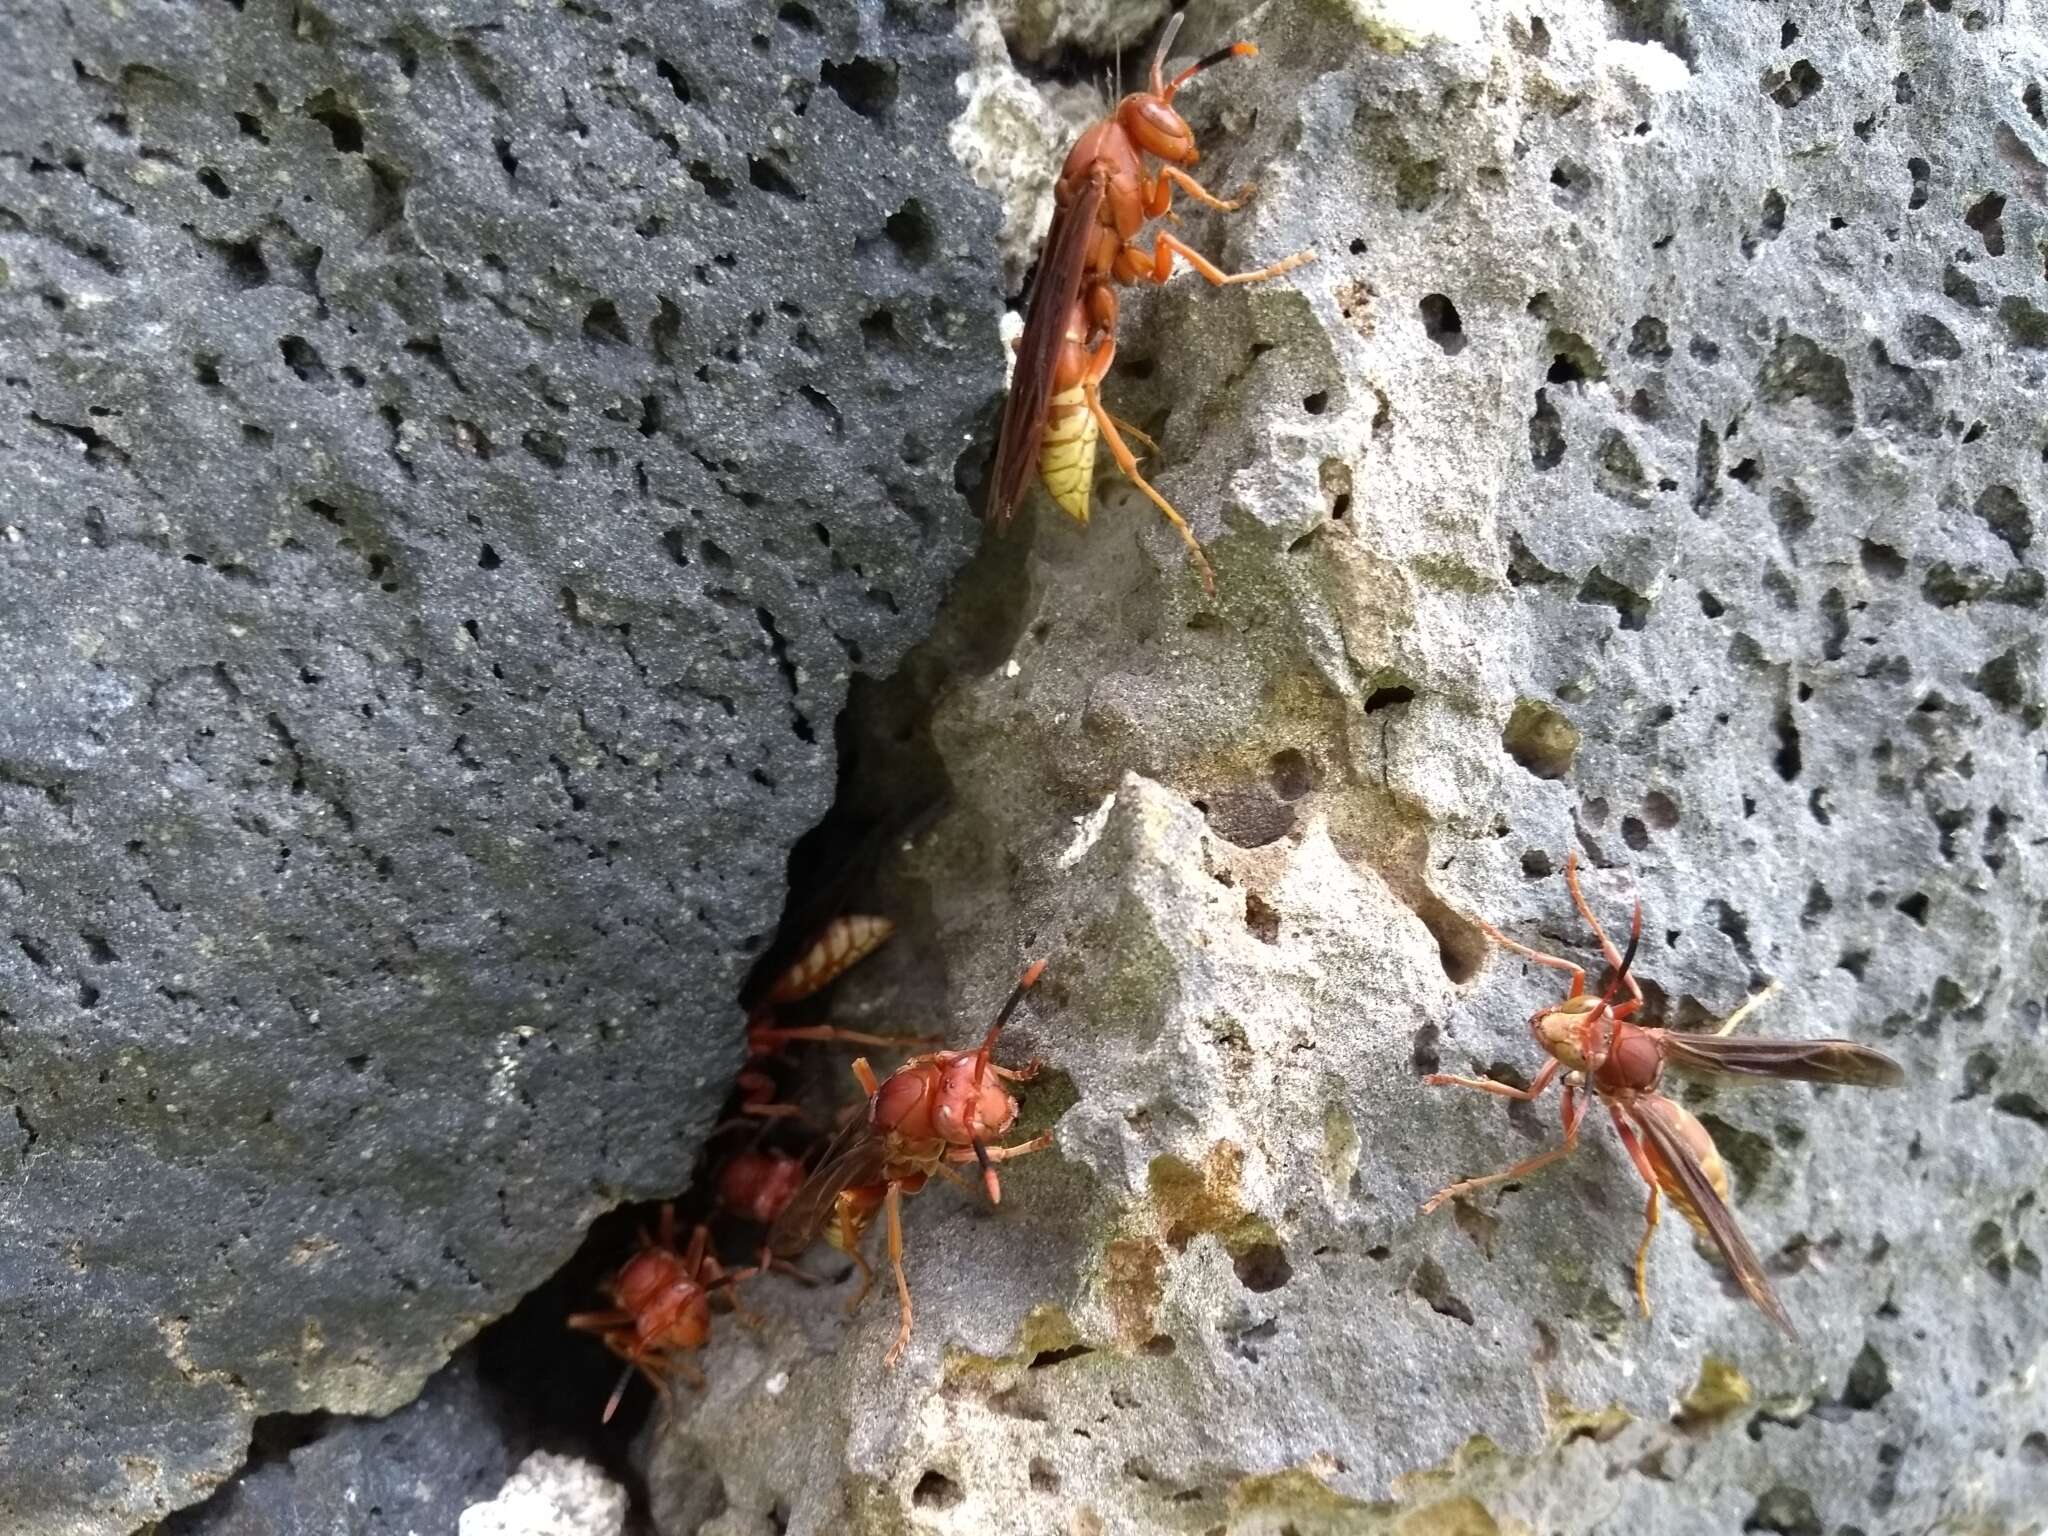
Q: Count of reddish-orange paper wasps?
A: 6